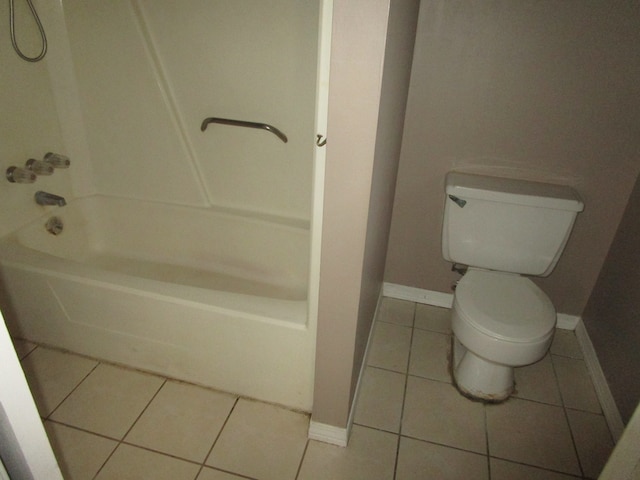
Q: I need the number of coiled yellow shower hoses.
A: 0